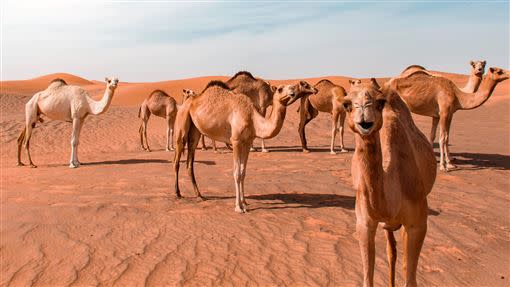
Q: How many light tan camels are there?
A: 1